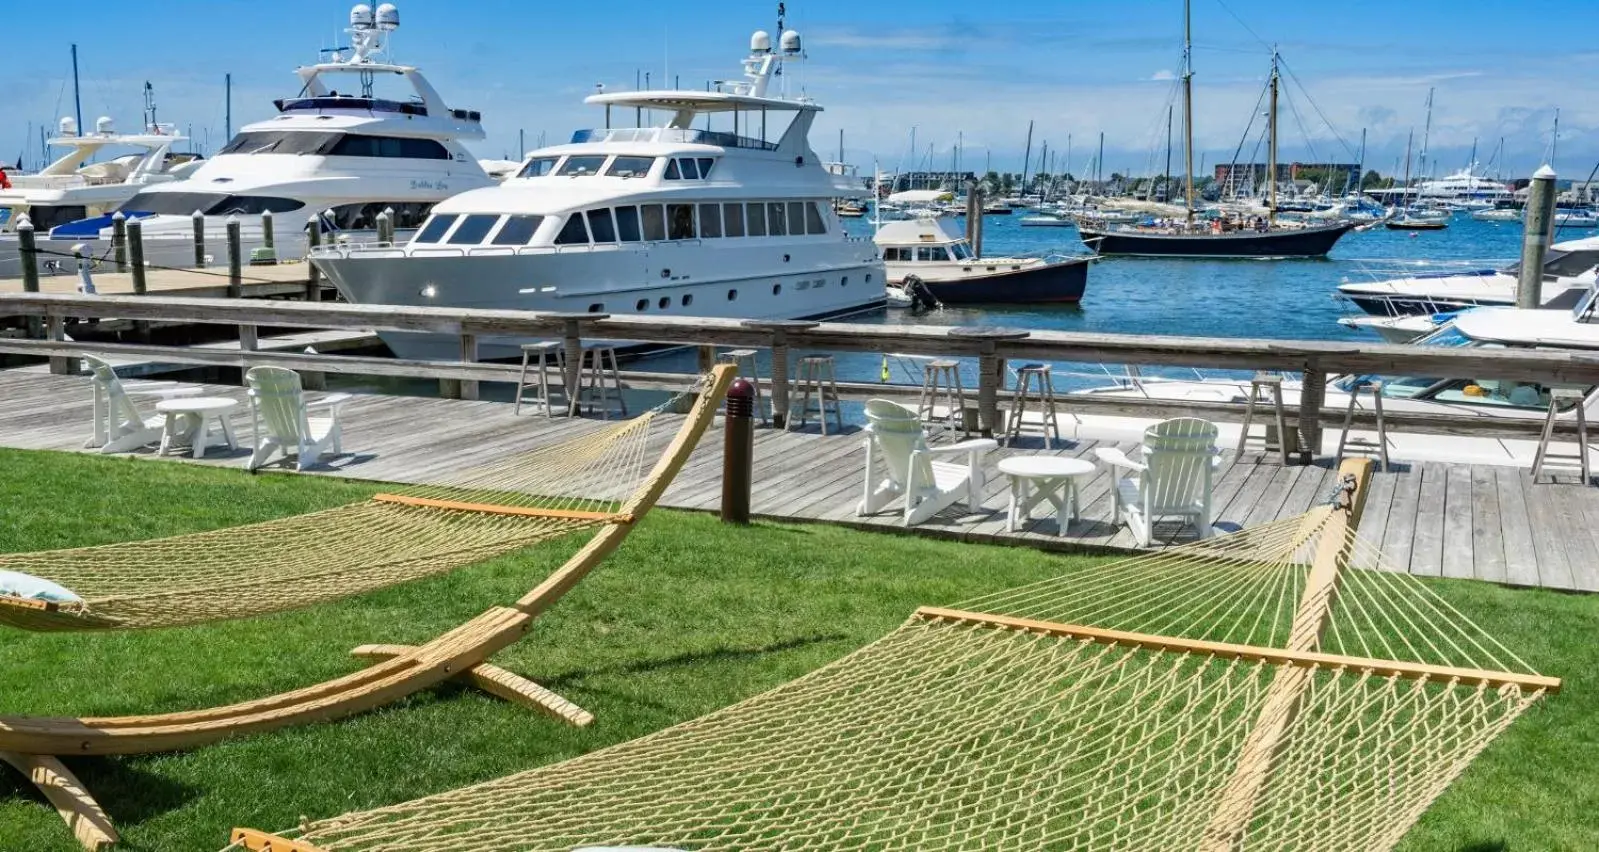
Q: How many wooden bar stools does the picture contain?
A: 9